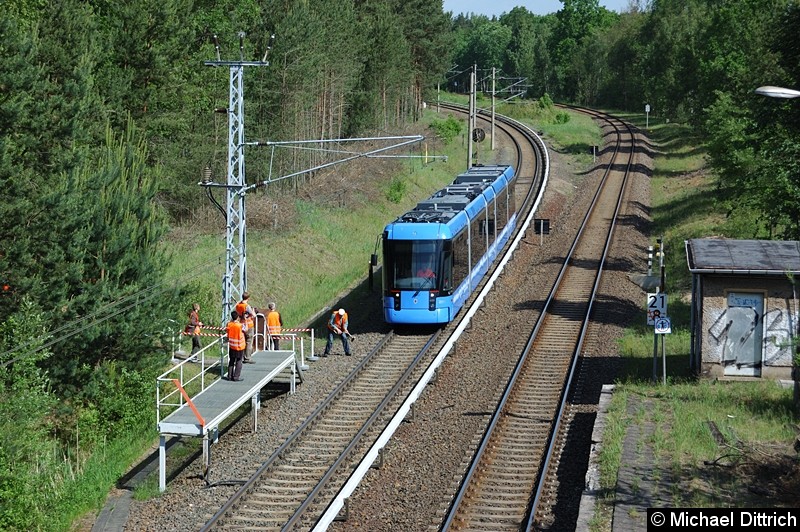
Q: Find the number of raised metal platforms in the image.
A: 1